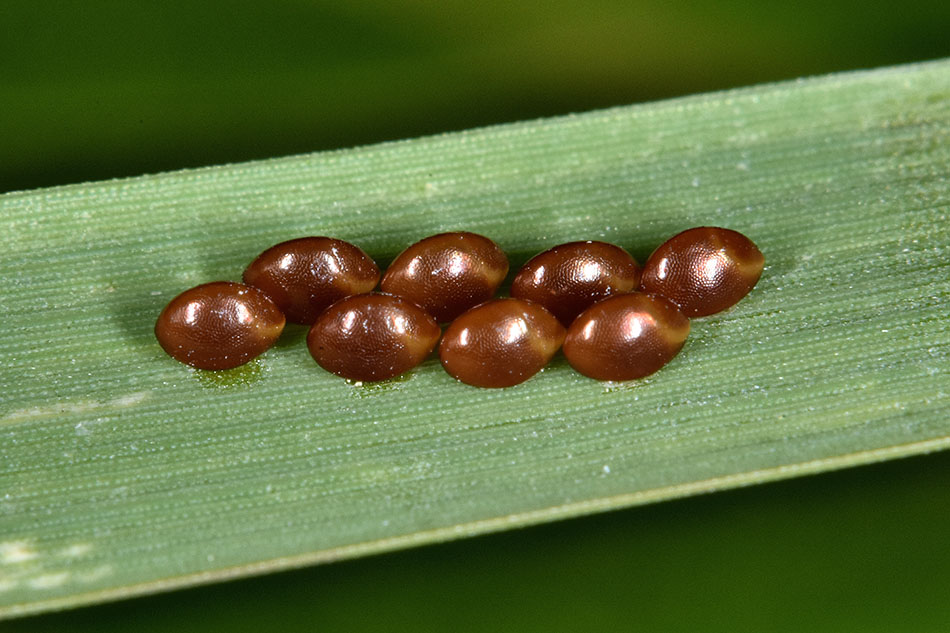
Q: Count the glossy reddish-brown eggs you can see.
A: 8